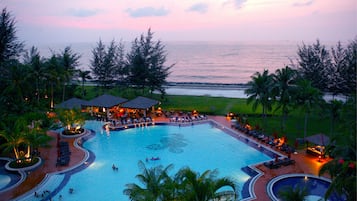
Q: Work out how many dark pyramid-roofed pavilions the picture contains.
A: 4